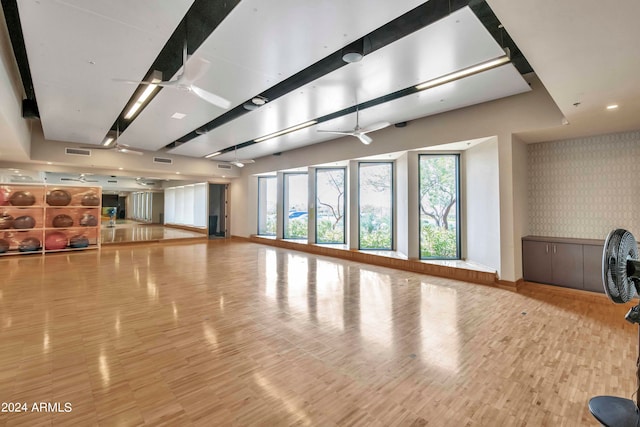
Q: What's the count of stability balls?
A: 12